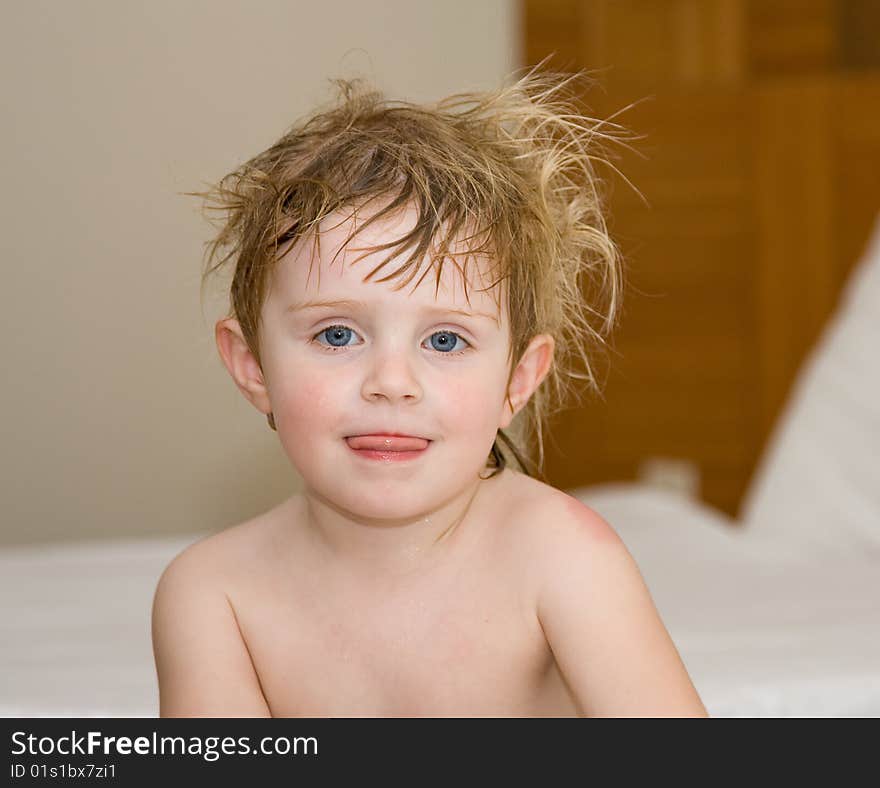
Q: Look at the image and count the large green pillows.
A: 0